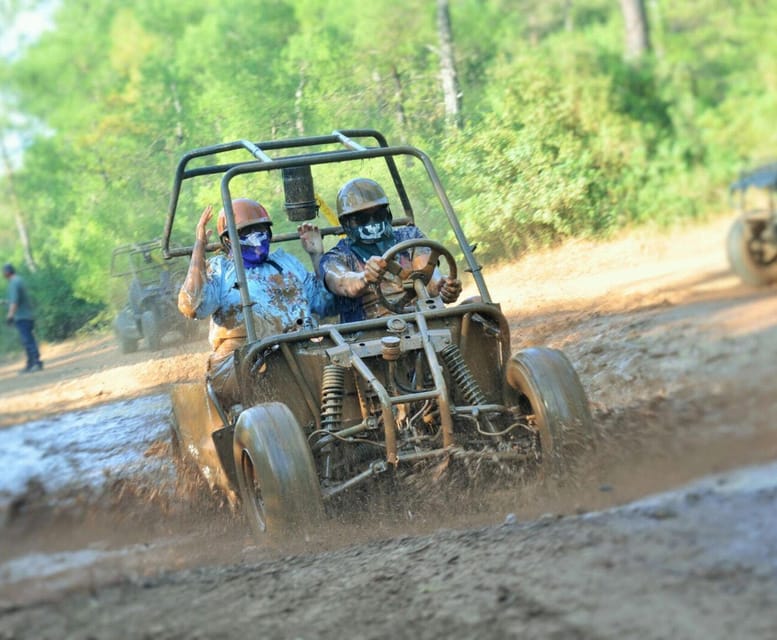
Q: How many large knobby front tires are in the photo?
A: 2